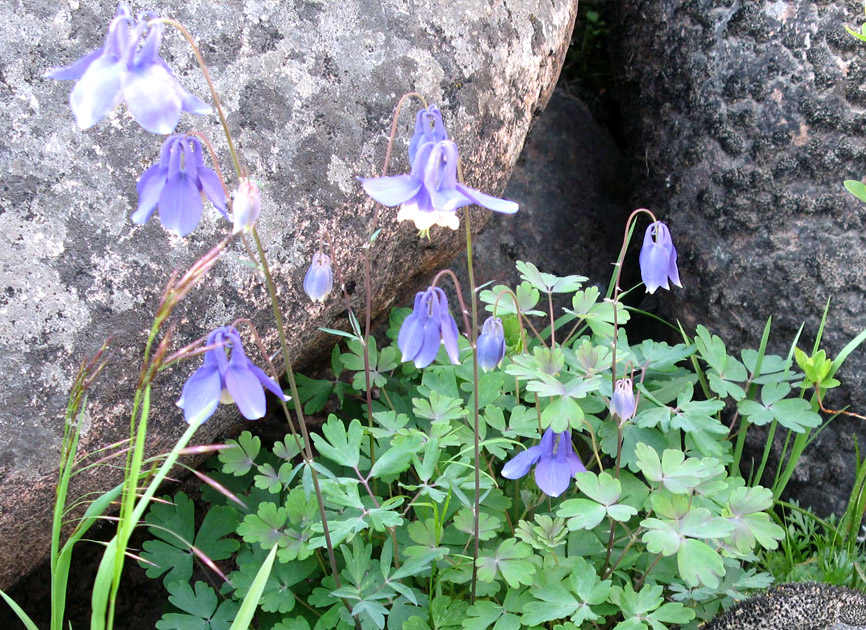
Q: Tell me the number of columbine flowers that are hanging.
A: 12